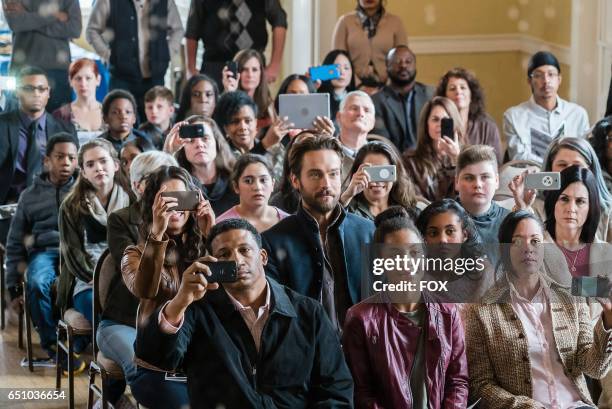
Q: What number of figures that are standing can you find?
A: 4